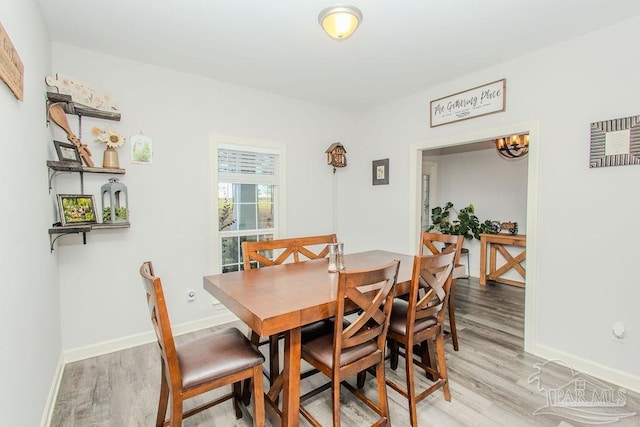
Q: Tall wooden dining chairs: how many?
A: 4